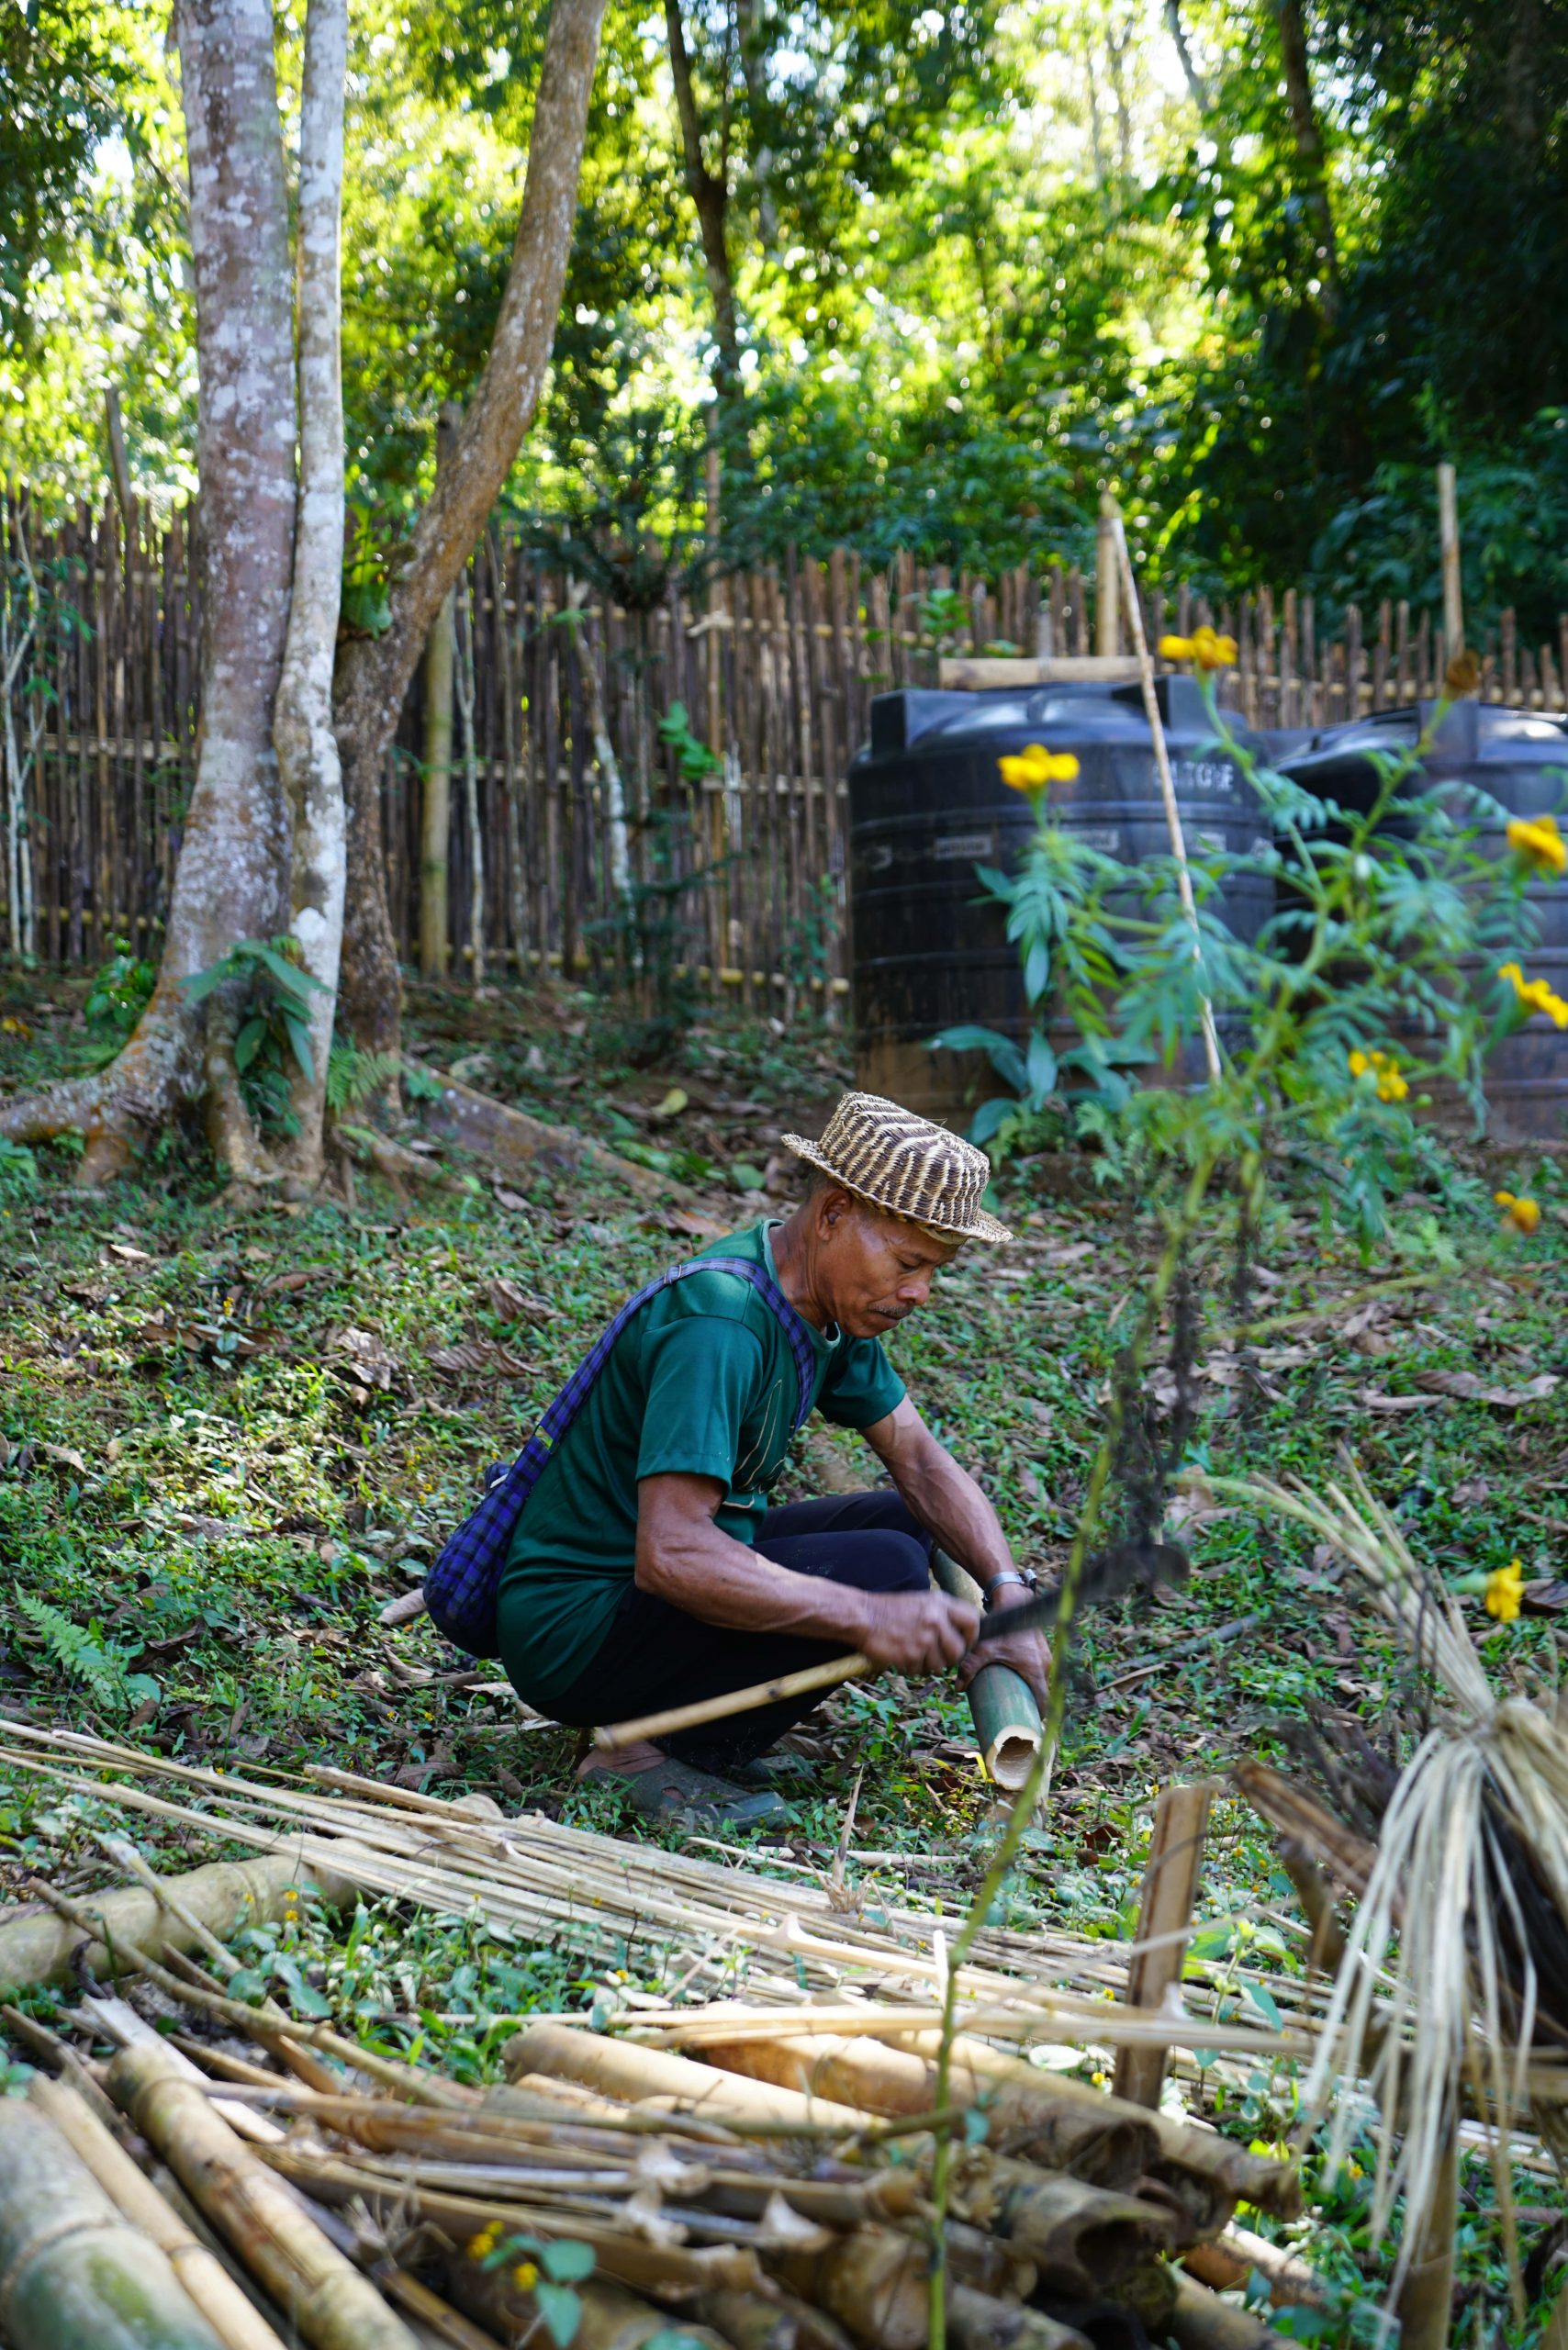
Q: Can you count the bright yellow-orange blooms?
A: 7